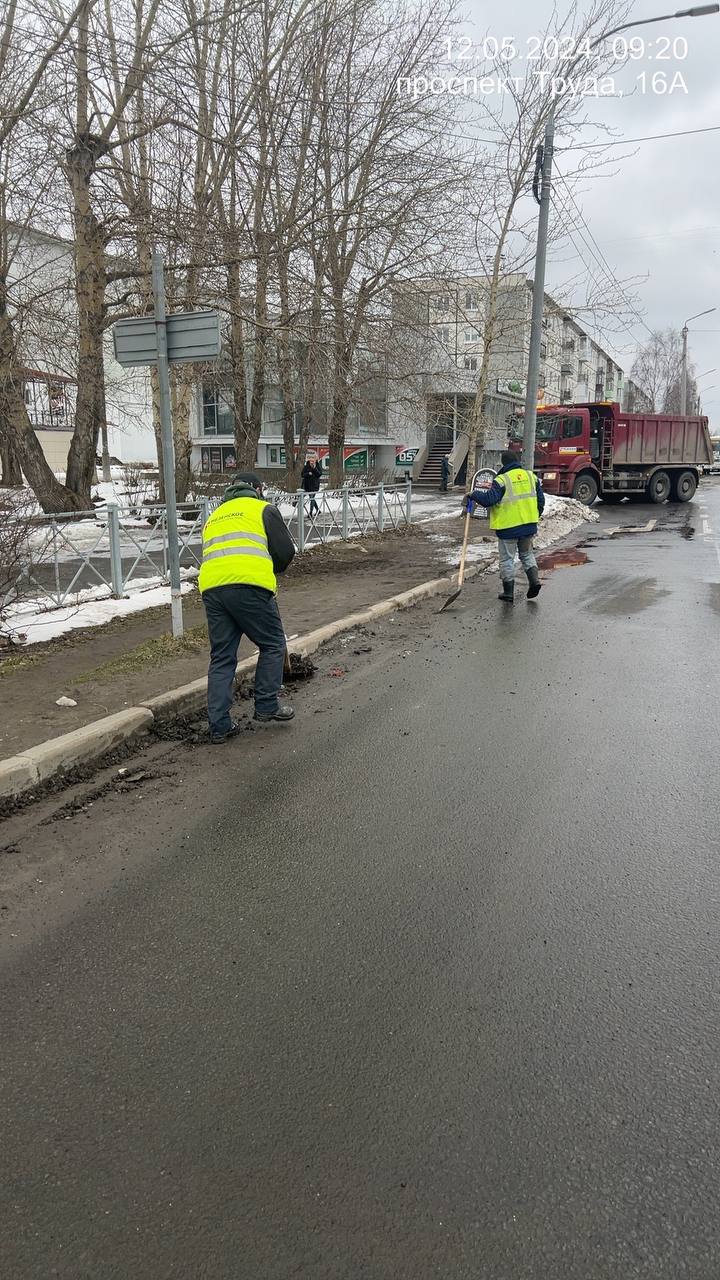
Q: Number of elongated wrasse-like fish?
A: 0